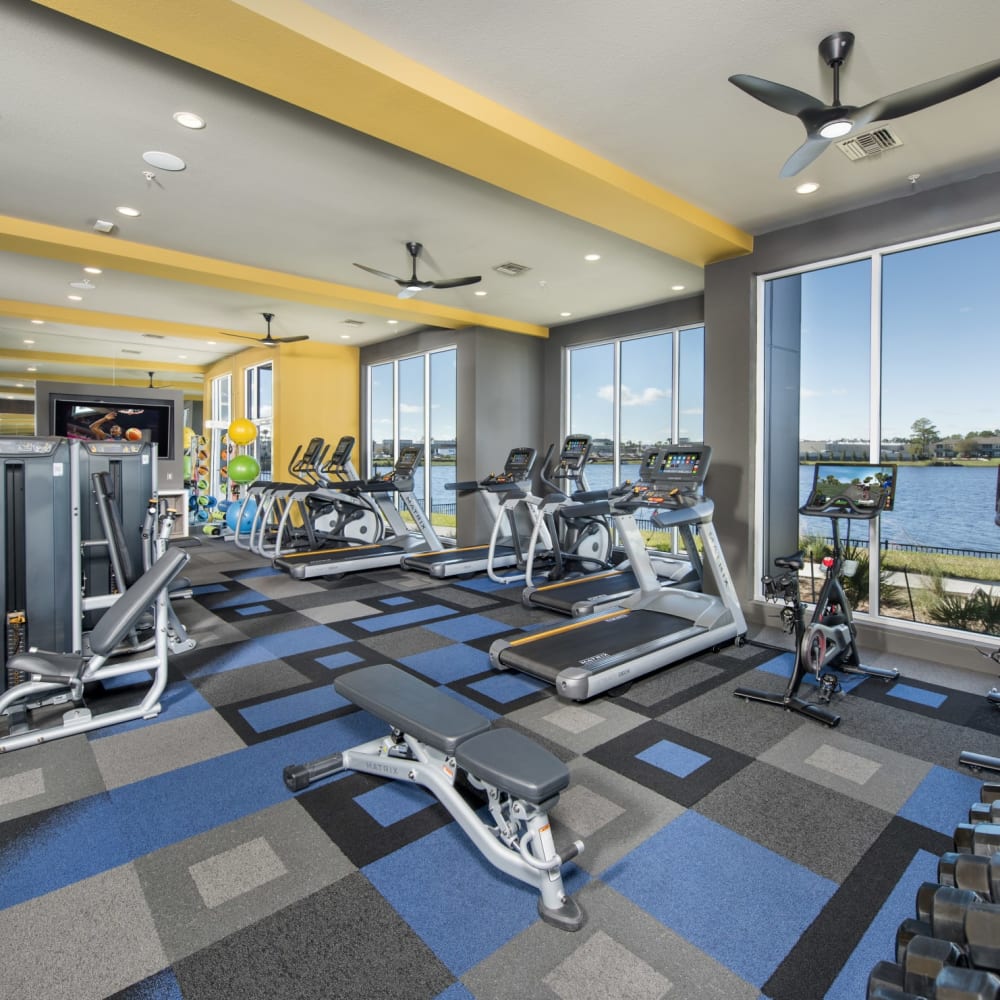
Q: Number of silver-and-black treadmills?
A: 4